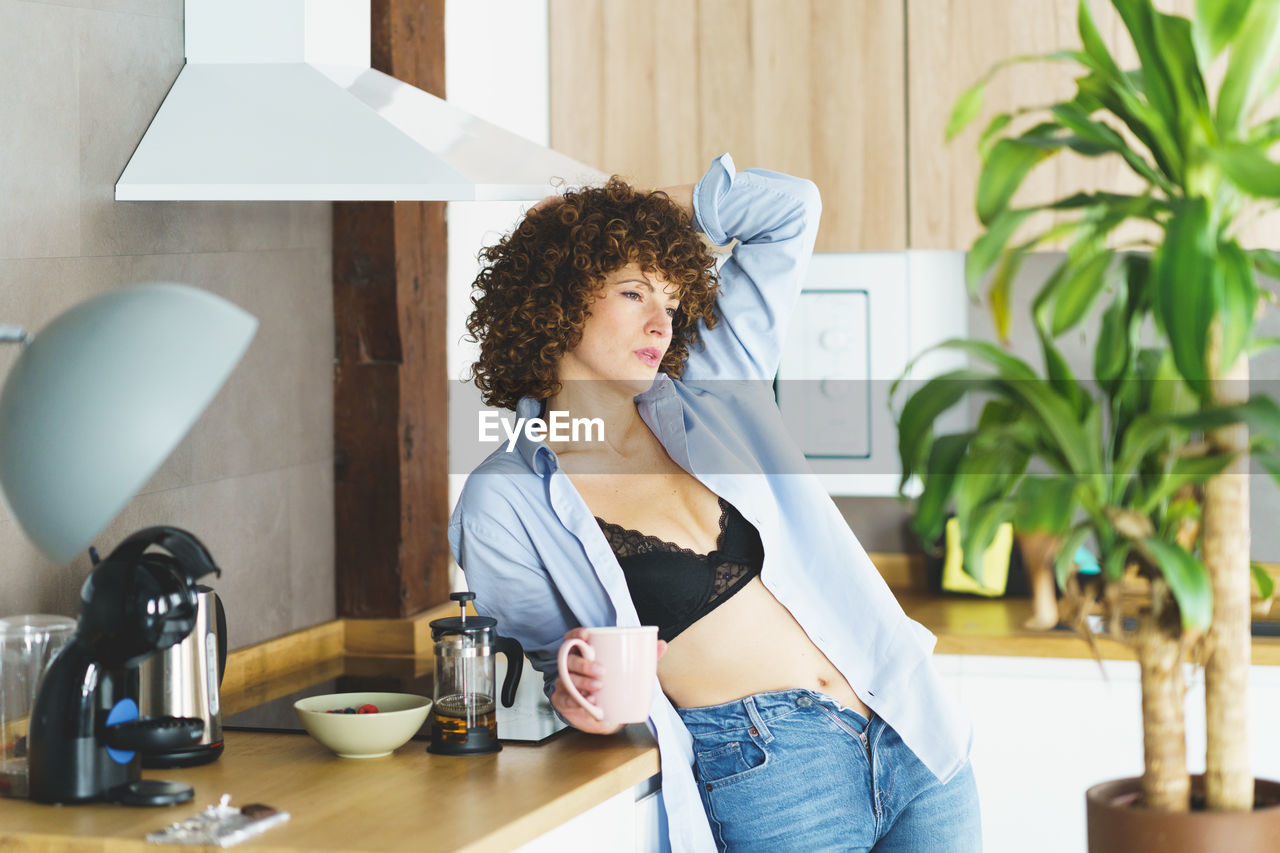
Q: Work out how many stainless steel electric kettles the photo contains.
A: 1